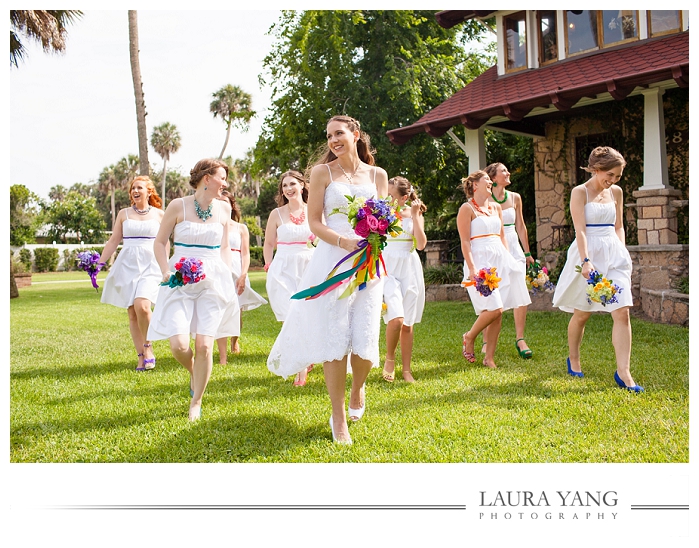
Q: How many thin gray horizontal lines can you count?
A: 4